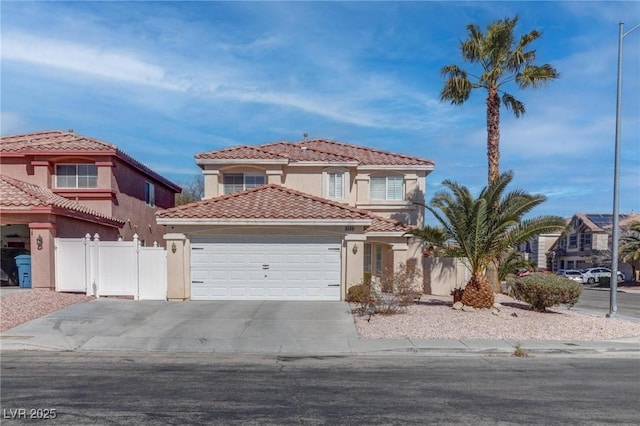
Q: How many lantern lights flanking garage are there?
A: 2